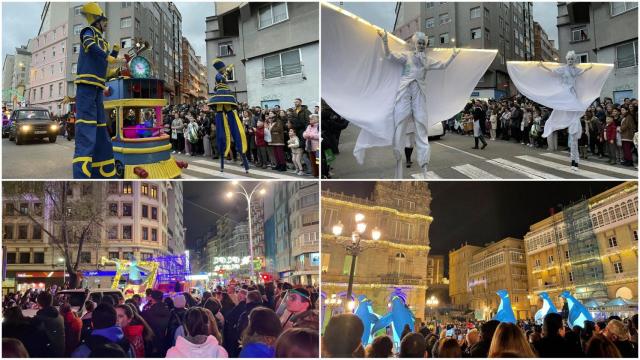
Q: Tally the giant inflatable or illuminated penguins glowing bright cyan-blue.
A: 5